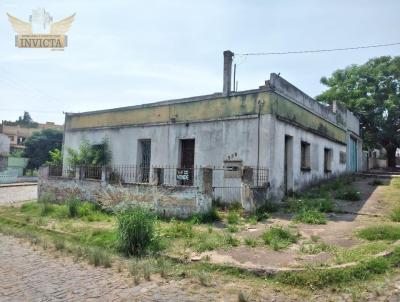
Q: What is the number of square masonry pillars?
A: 6